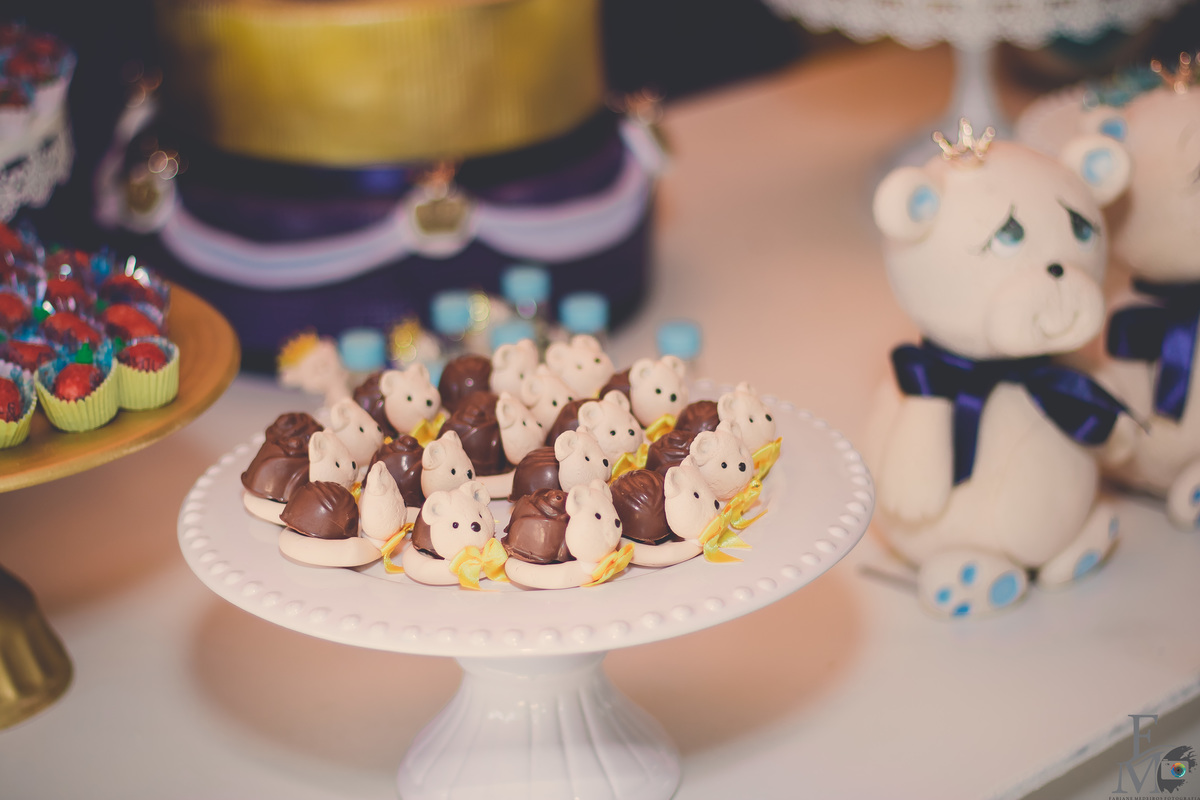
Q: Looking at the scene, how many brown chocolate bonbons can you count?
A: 15